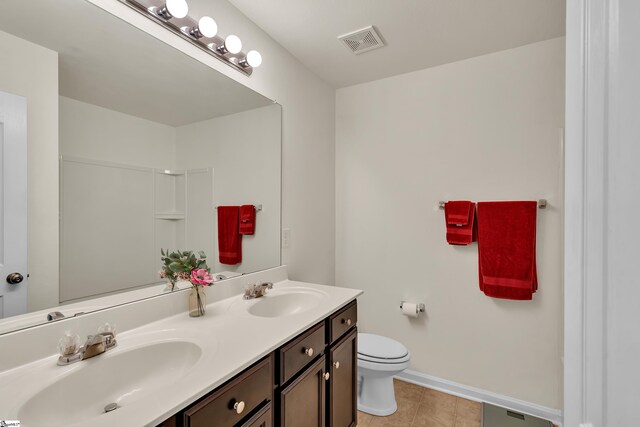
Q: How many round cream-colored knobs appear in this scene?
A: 5